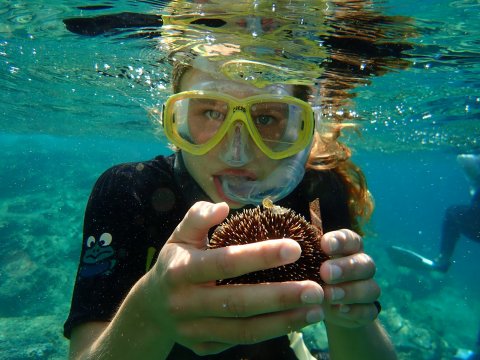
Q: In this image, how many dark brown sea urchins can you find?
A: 1